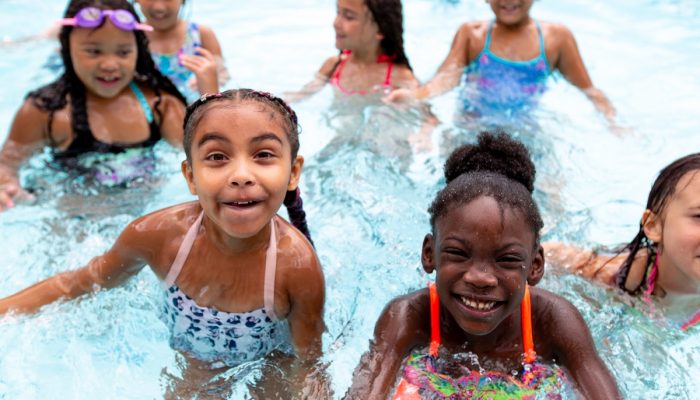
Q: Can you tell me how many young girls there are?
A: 7